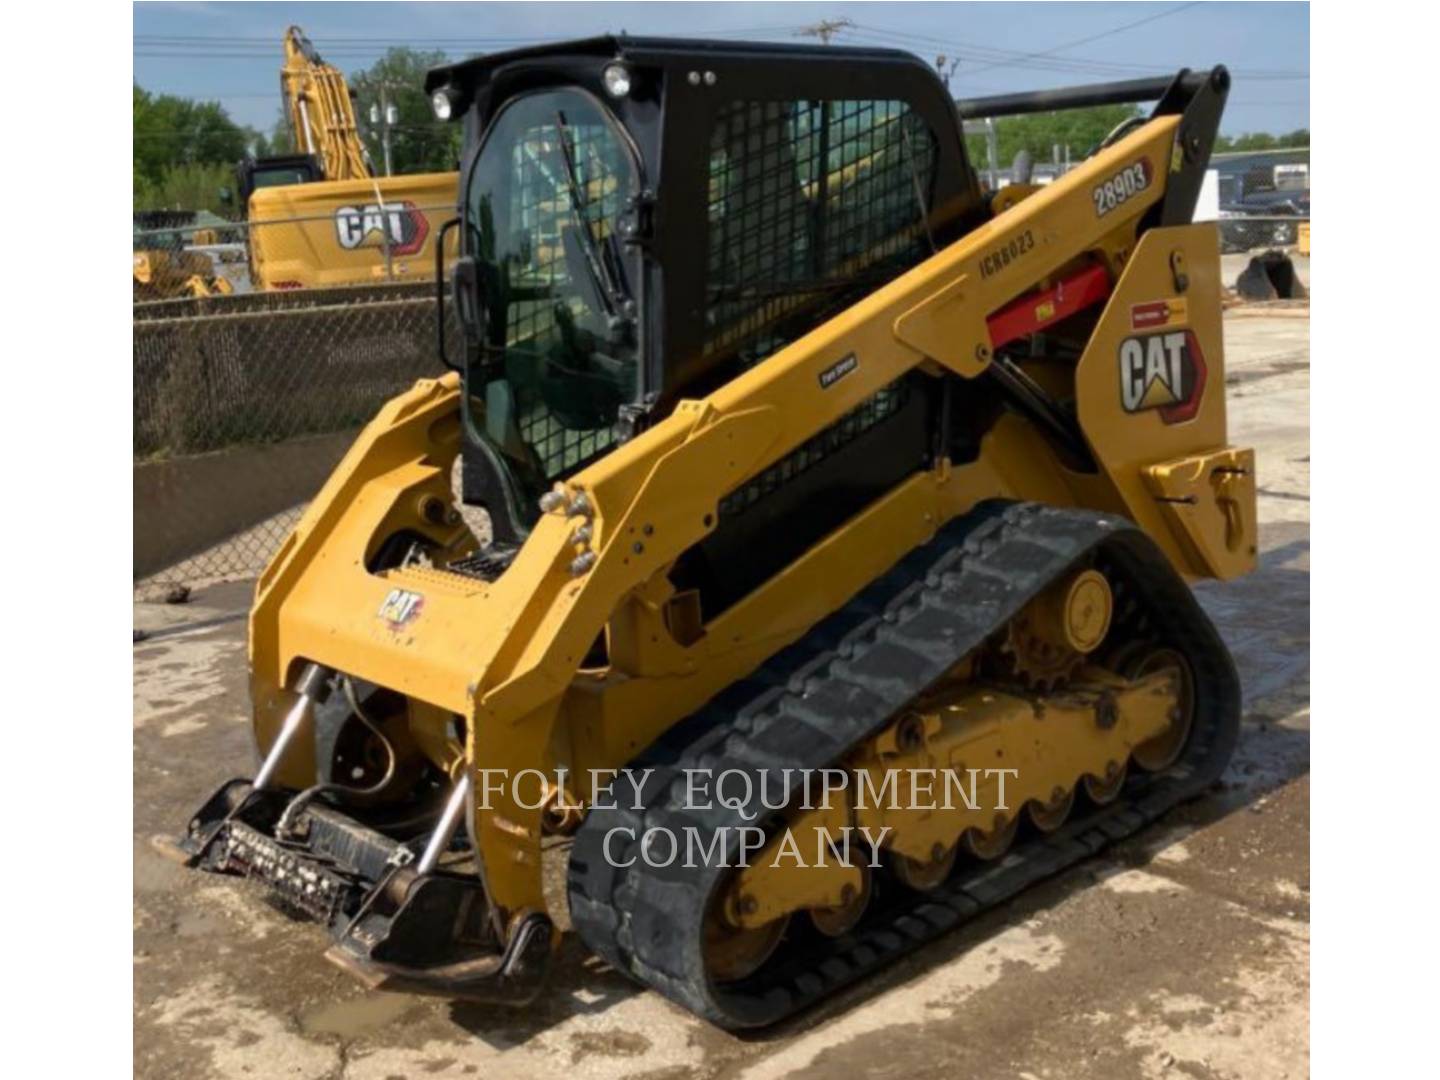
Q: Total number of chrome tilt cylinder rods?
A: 2